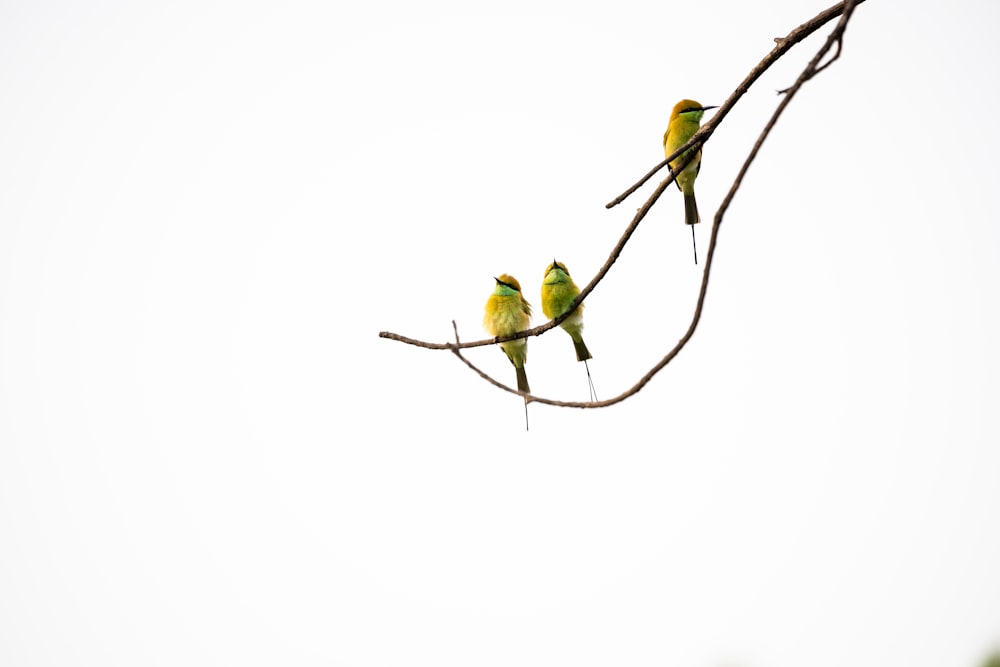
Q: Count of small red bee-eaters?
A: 0